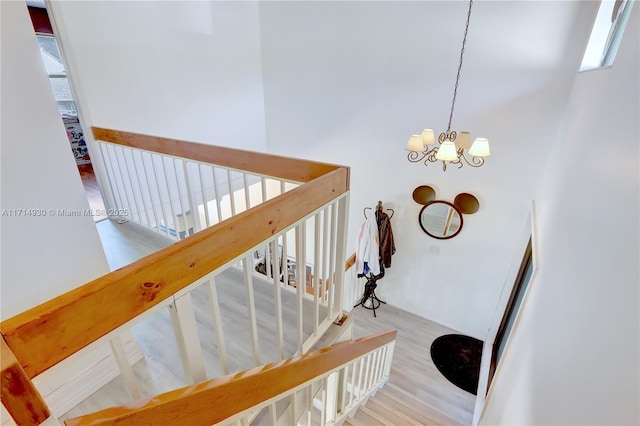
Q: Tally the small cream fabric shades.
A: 5